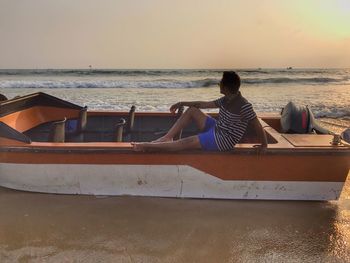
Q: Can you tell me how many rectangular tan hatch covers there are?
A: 1